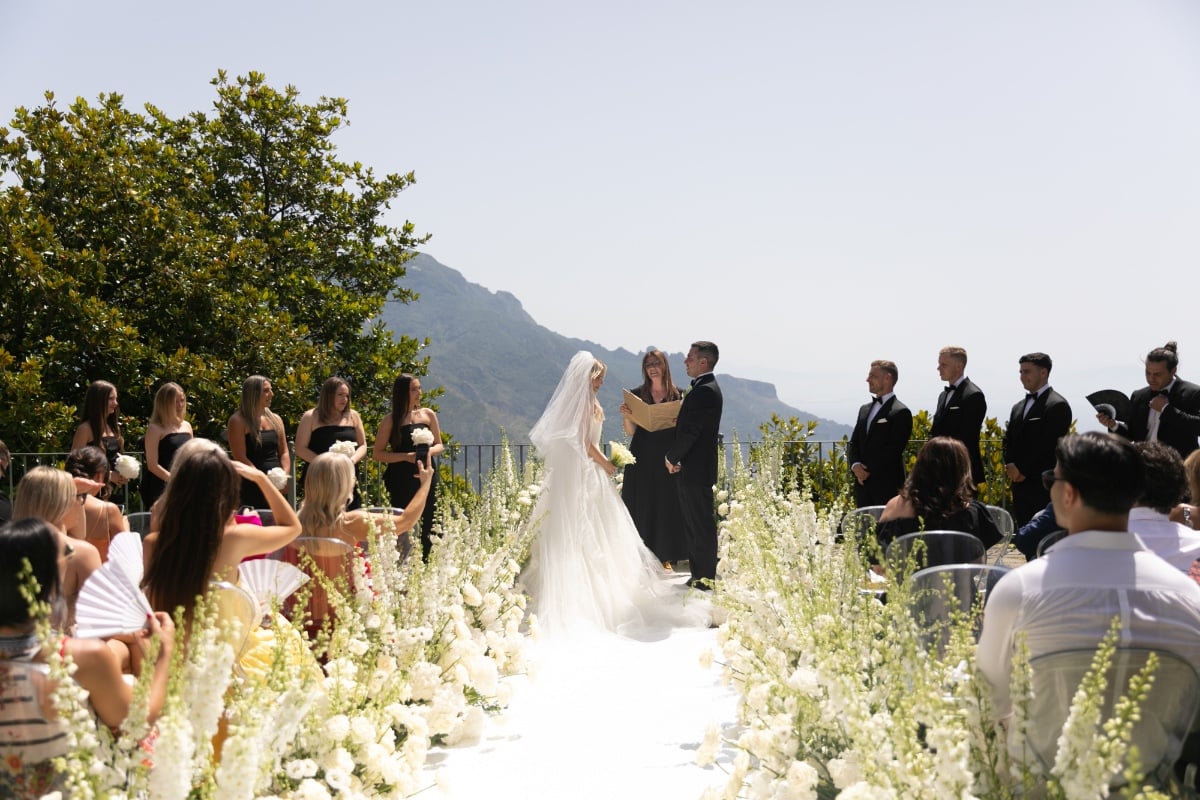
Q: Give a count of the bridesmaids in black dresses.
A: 5